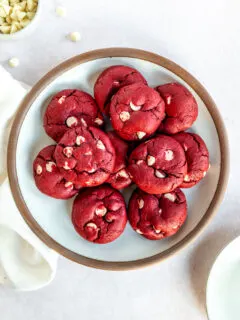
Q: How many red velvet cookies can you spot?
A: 11